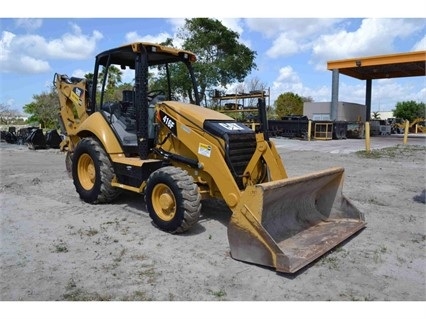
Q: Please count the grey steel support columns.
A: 2